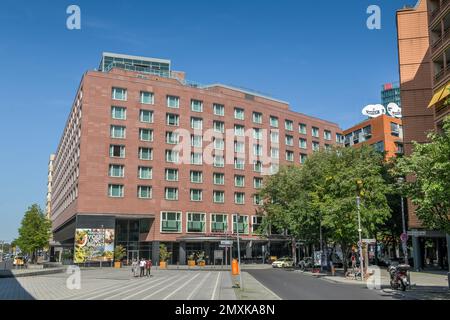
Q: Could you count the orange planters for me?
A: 4